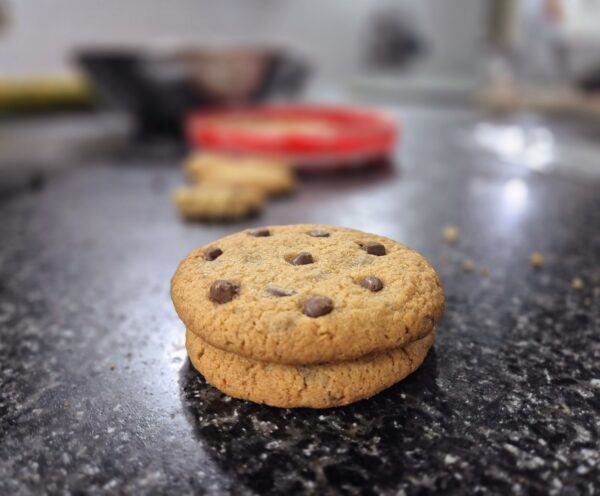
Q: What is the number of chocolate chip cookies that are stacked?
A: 2